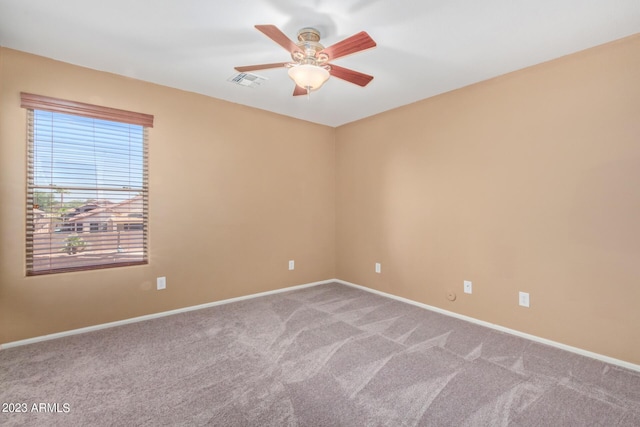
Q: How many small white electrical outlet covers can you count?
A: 5